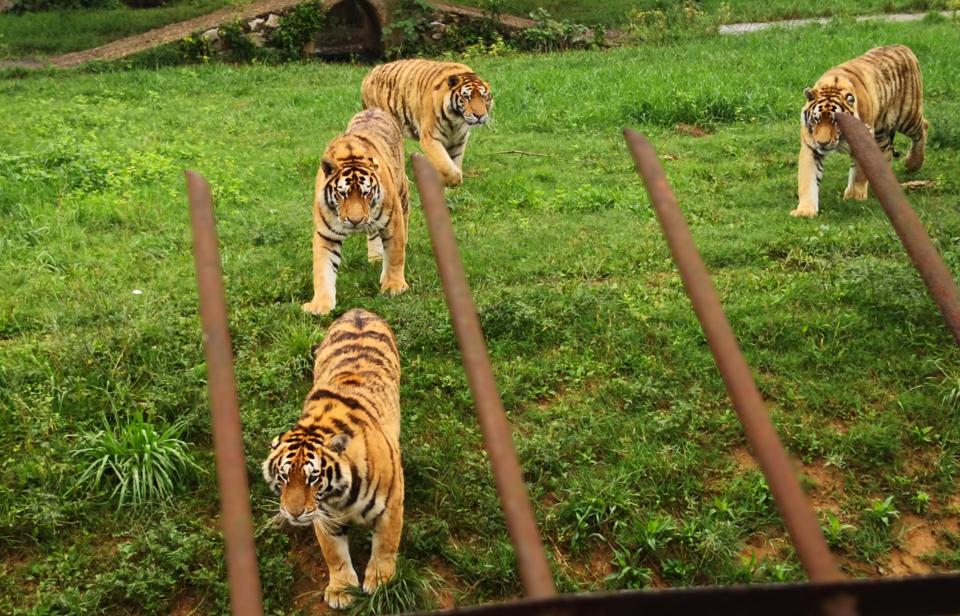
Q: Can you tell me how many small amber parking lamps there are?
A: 0